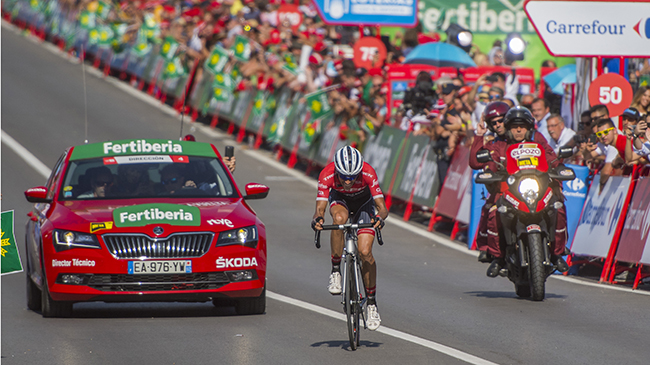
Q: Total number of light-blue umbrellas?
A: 2